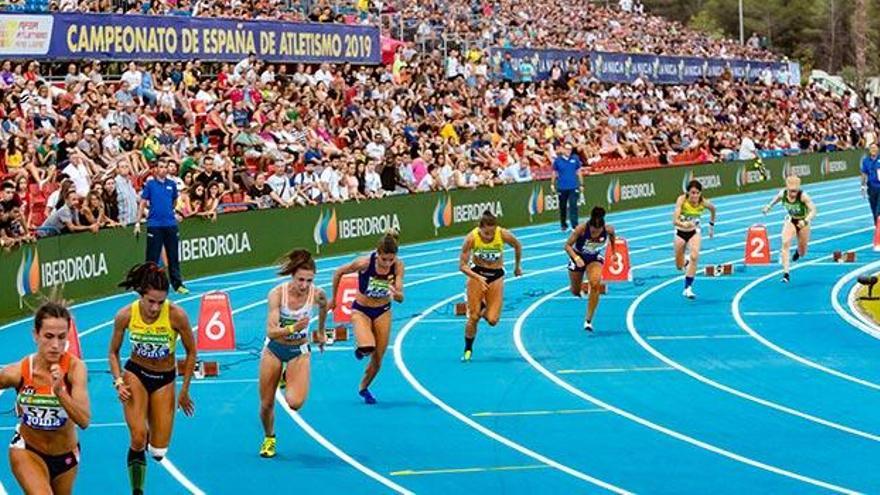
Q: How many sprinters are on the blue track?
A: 8